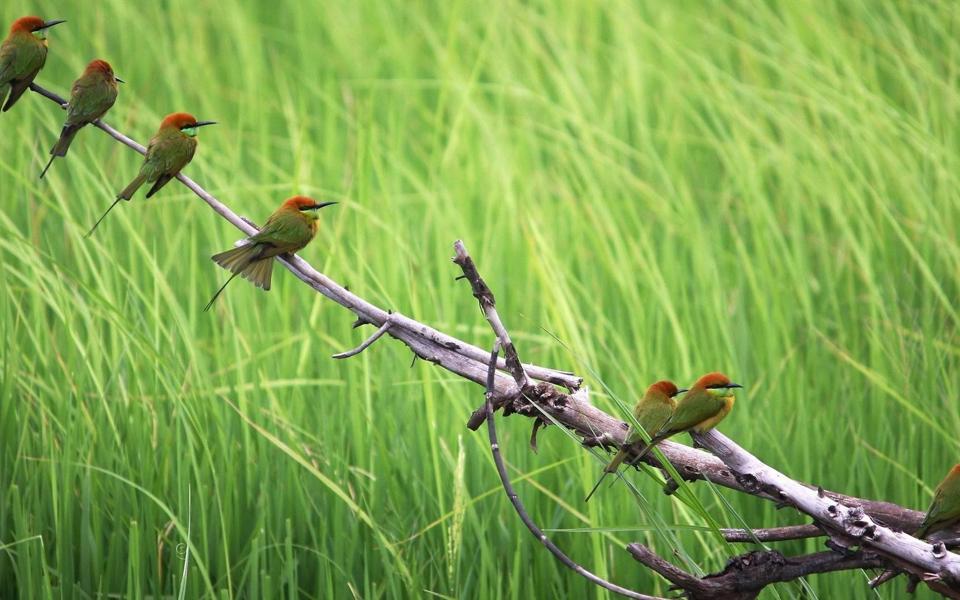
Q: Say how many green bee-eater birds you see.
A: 7